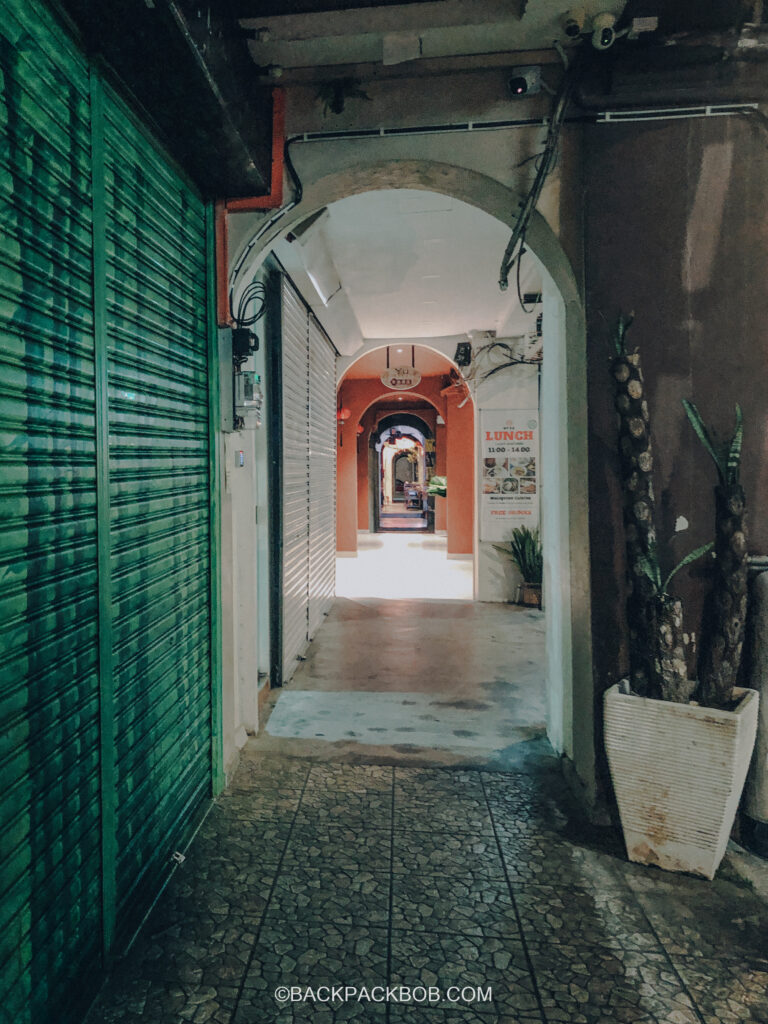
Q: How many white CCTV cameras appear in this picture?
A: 3